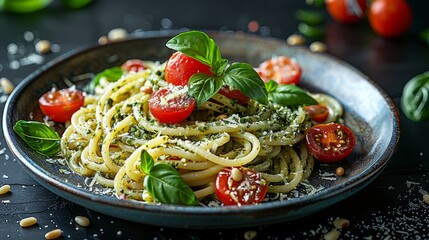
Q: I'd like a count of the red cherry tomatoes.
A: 11